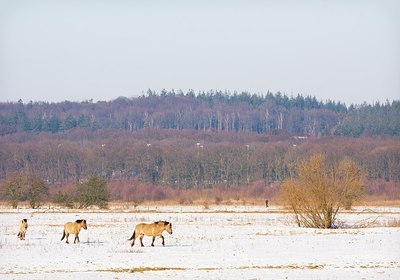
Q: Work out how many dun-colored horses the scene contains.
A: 3